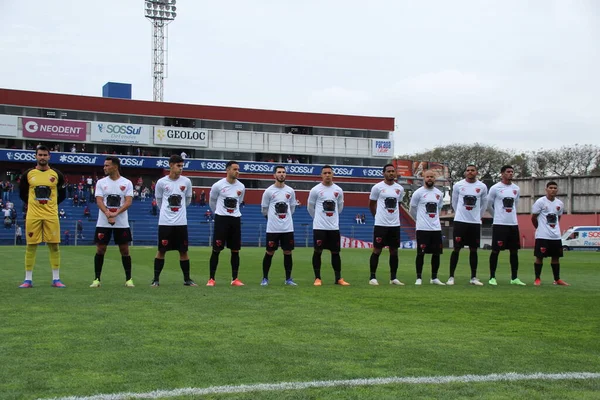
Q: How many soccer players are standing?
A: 11